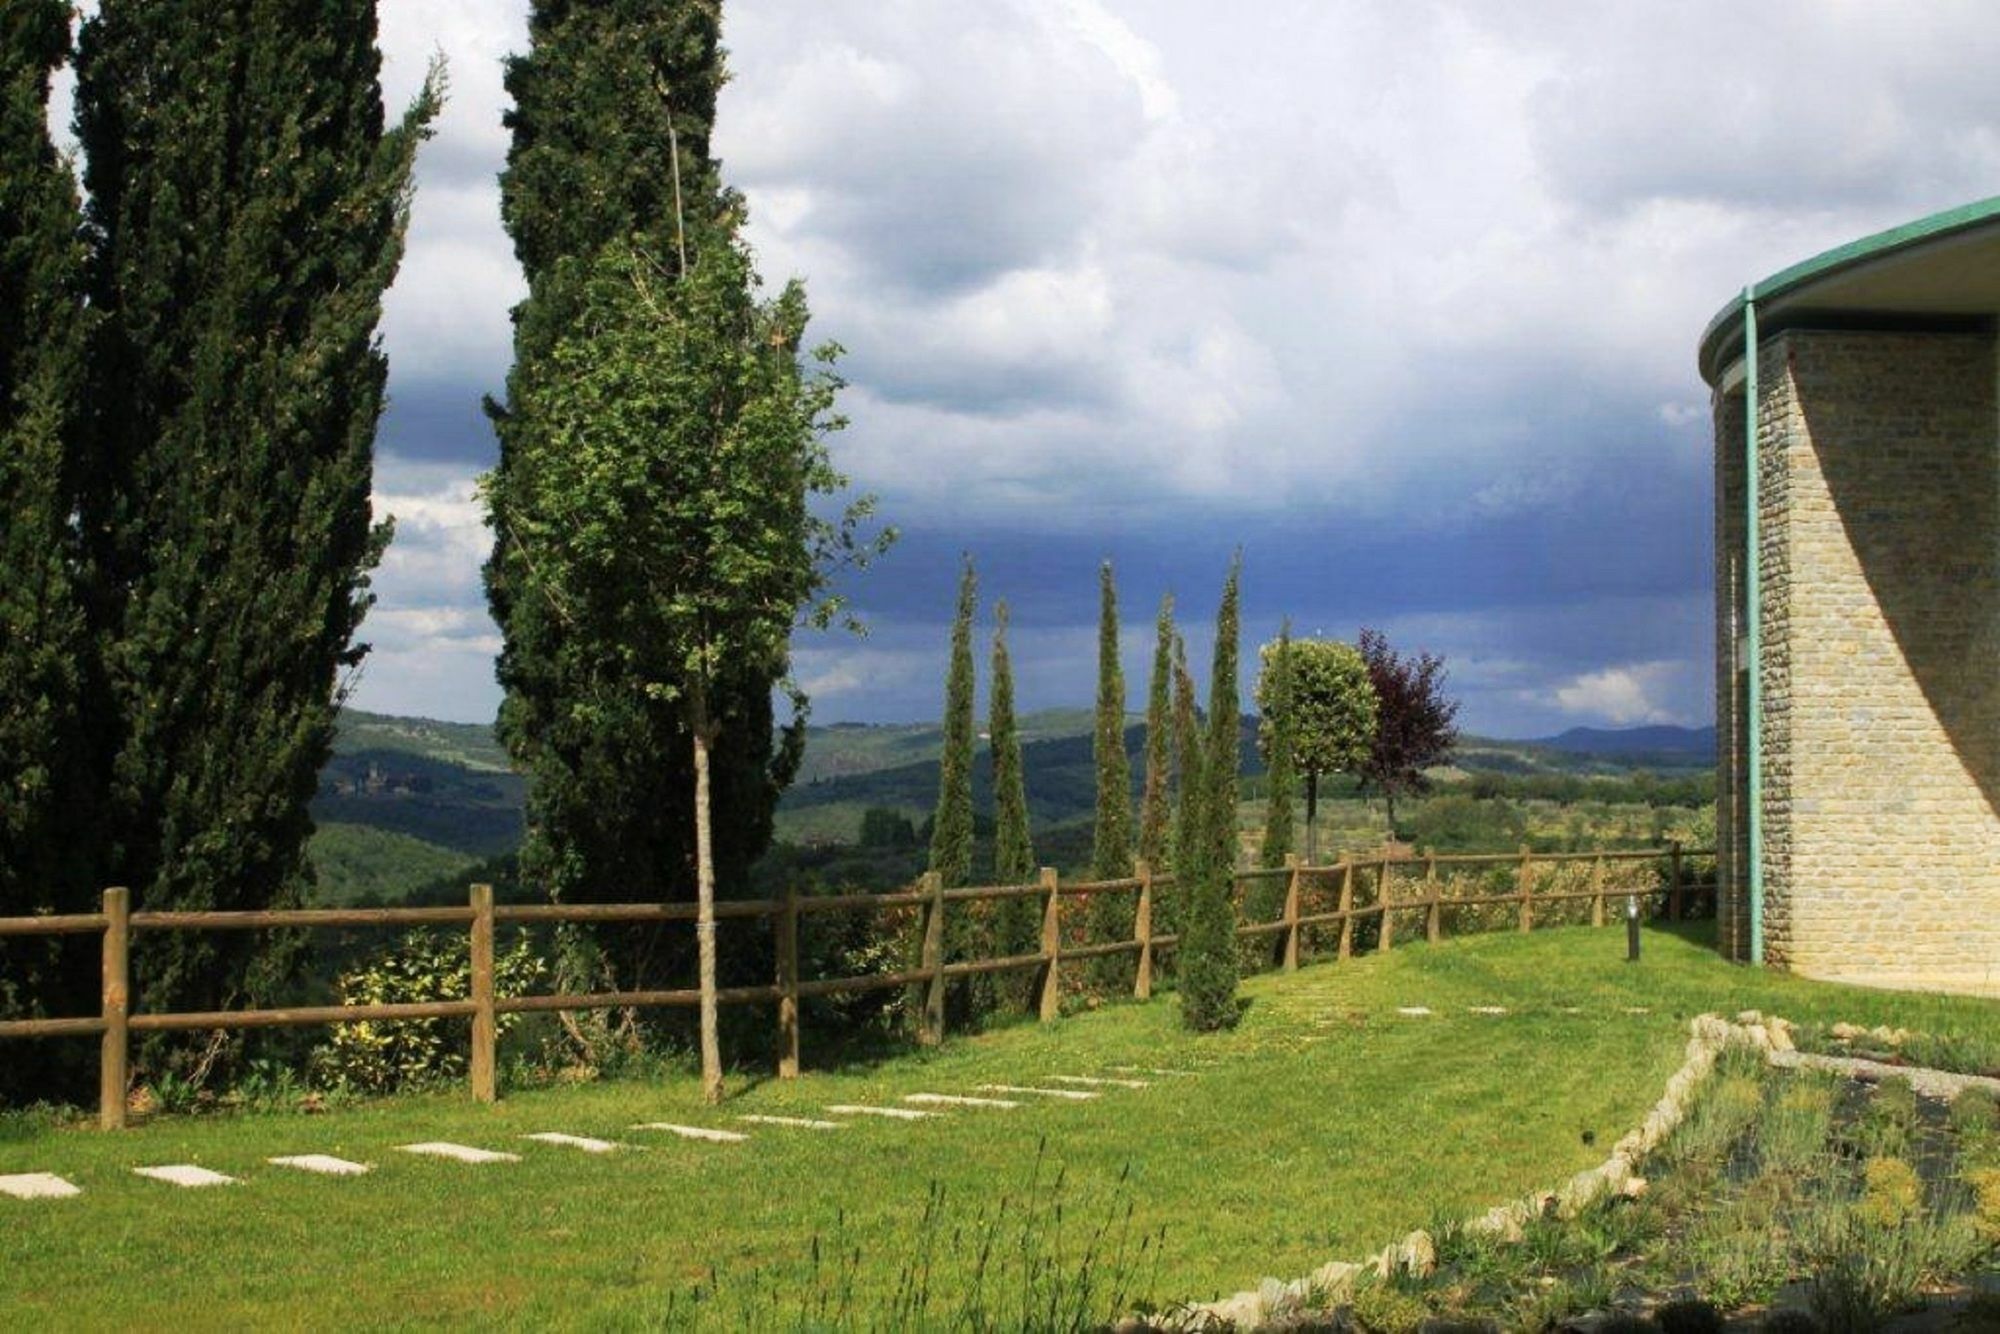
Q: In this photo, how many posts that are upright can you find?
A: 13